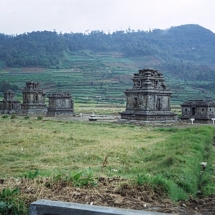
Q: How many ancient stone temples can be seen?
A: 5